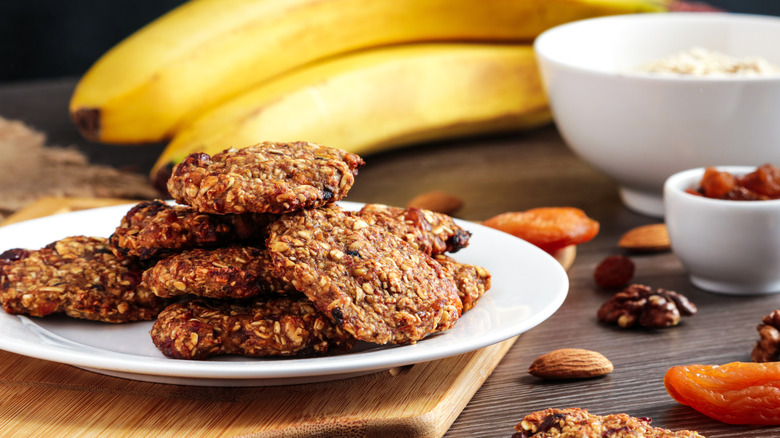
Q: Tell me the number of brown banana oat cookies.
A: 9